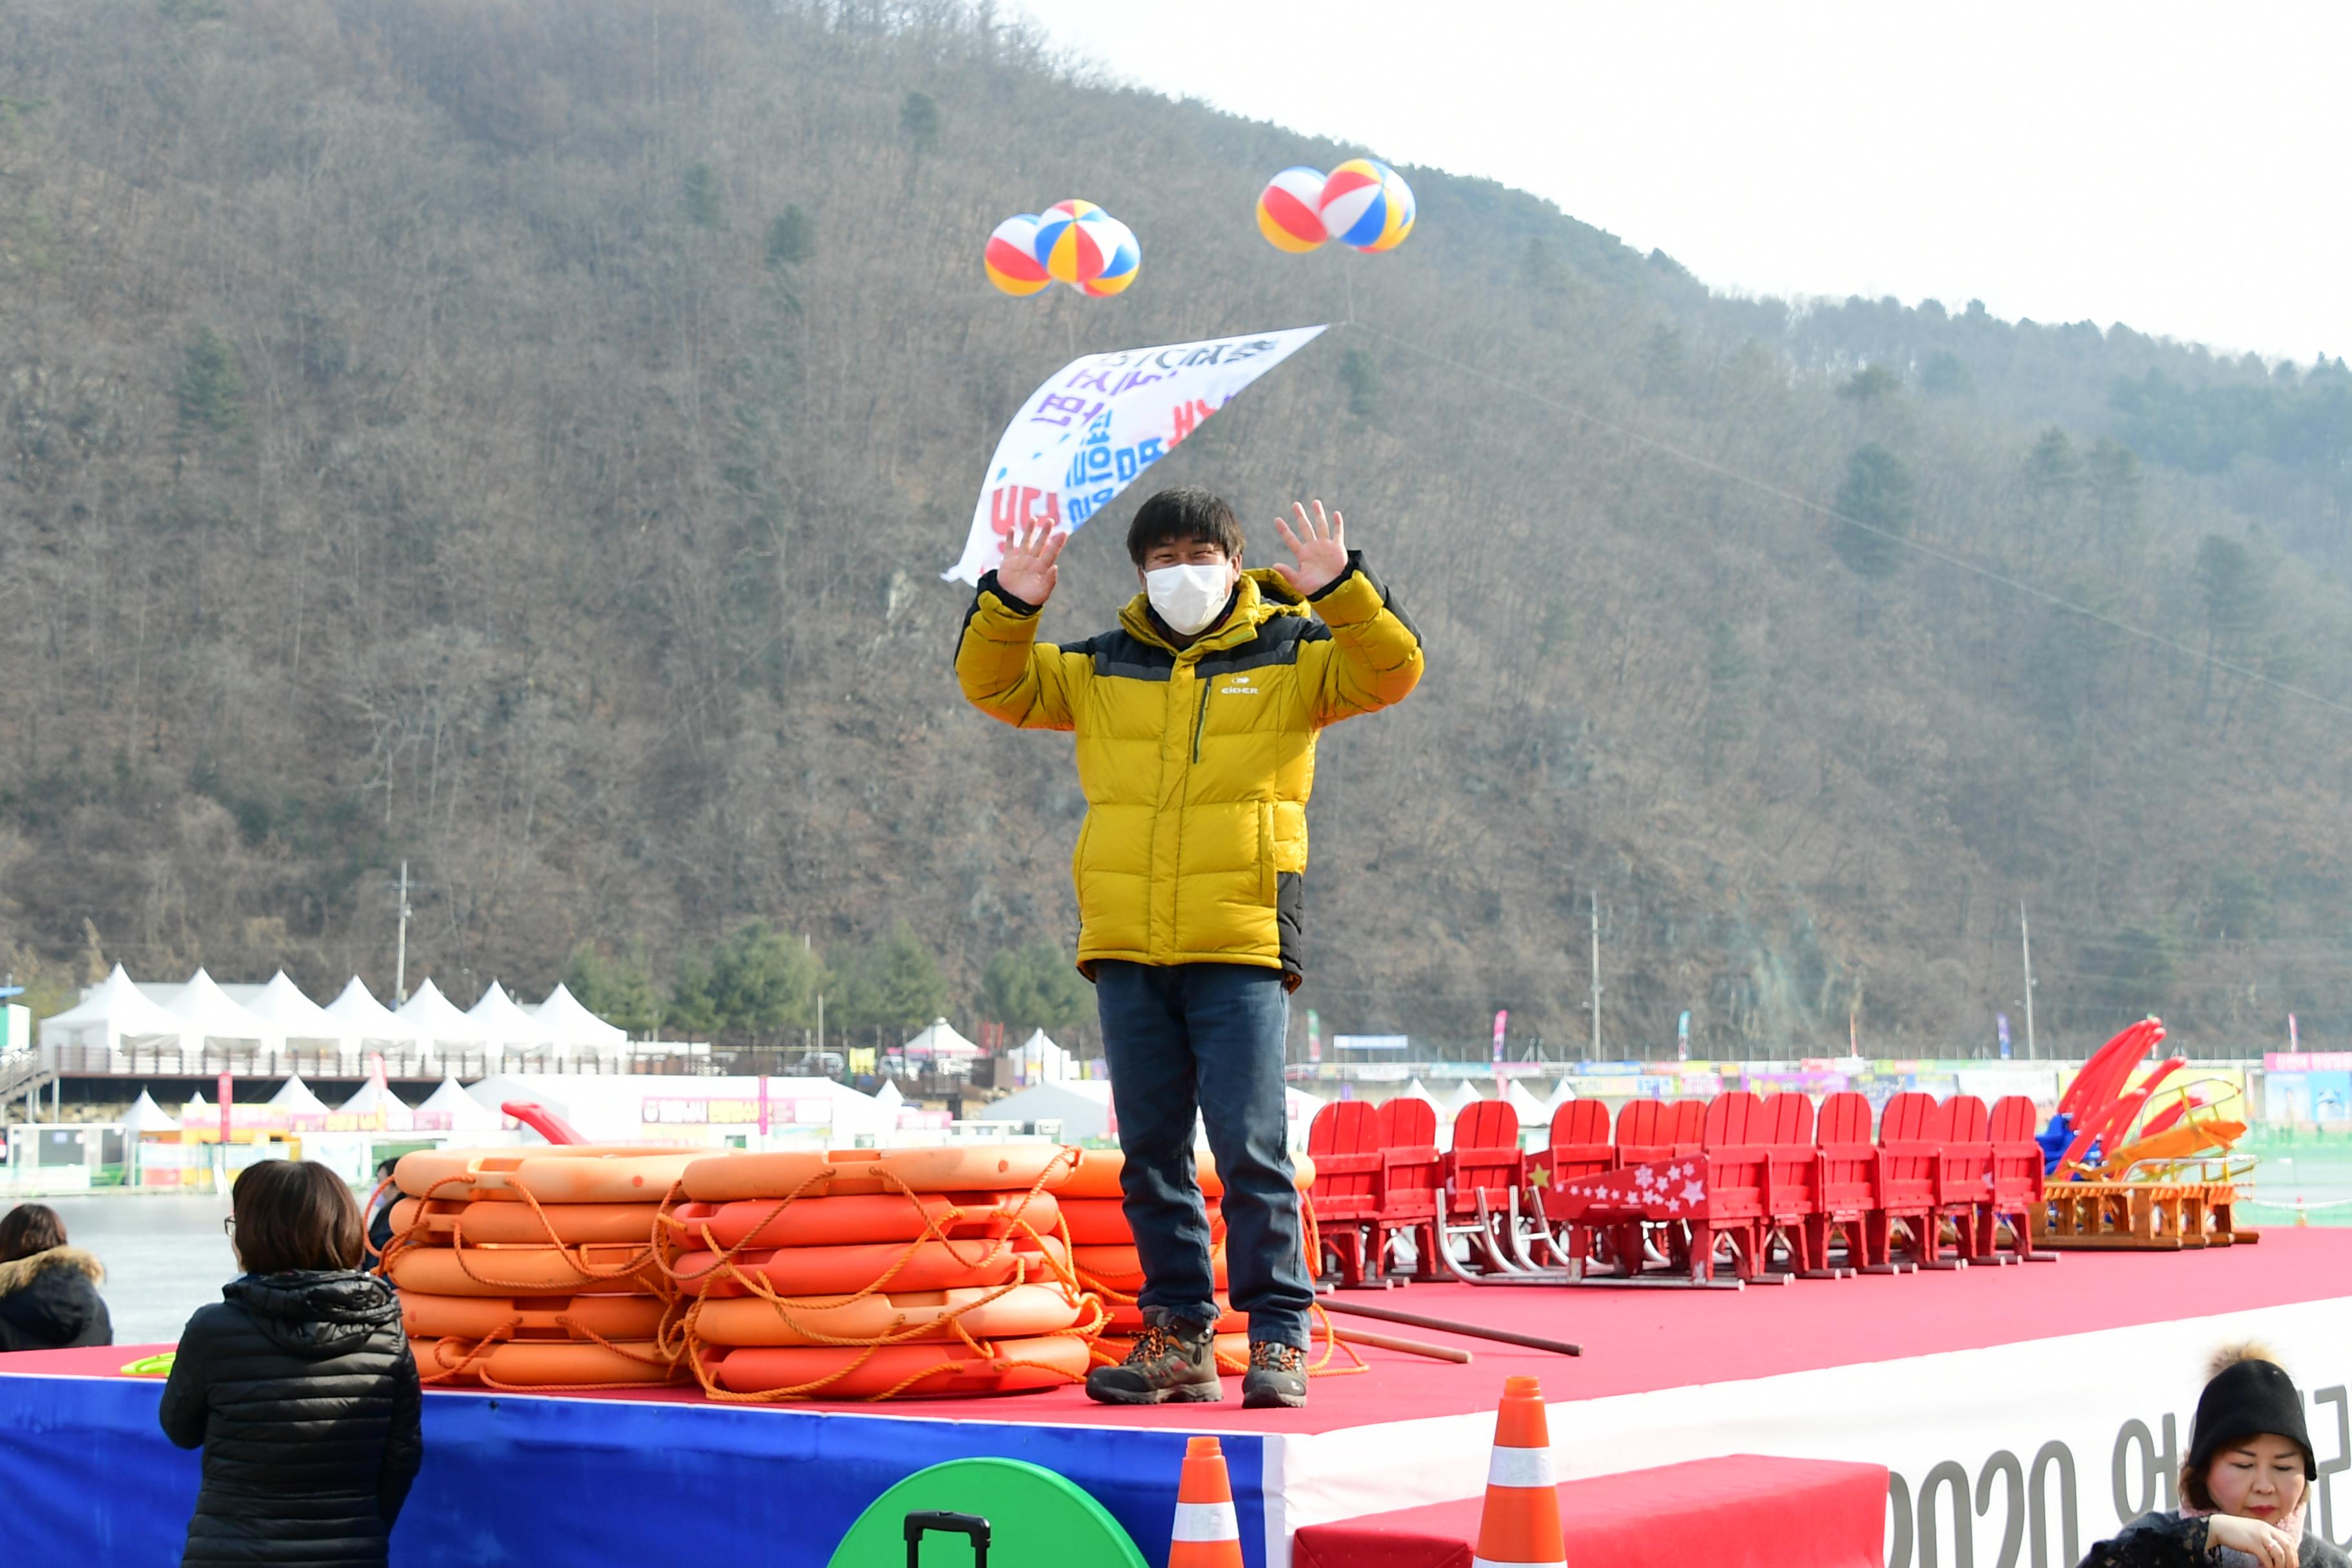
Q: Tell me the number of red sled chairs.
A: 12